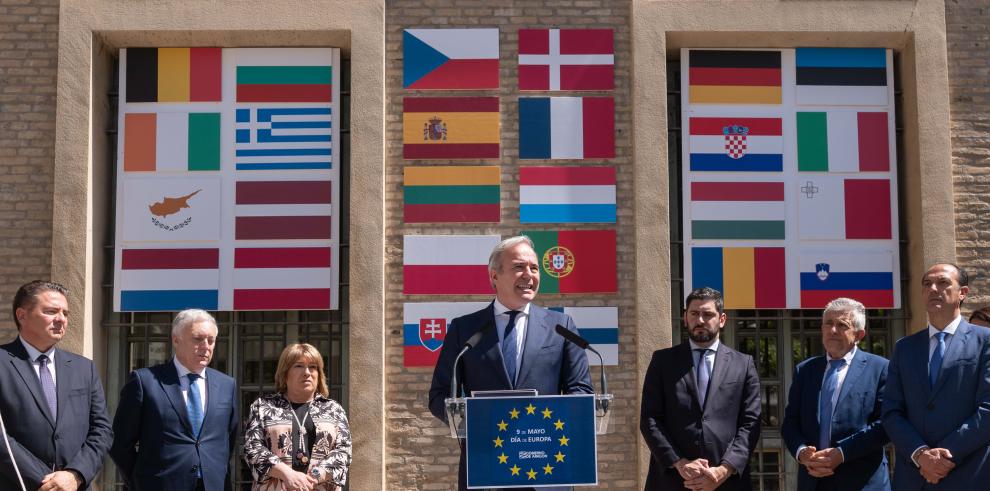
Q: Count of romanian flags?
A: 1